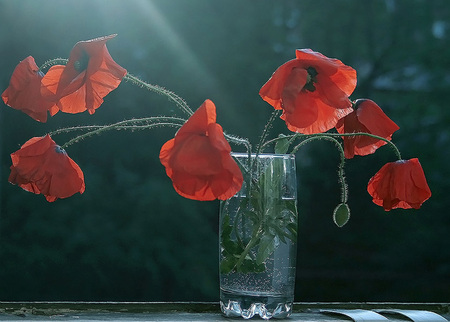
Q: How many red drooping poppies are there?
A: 7